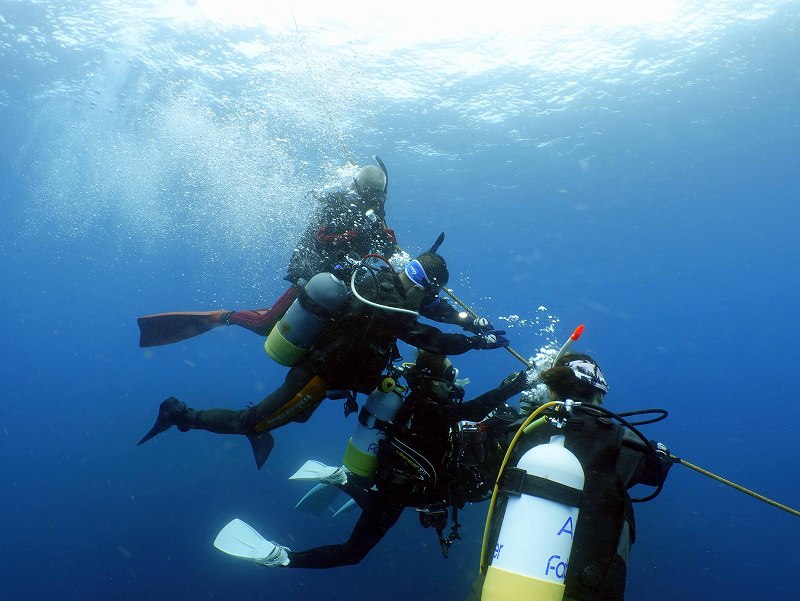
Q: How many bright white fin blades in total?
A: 2